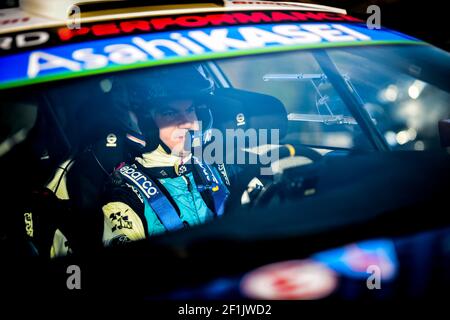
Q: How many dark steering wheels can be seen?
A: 1